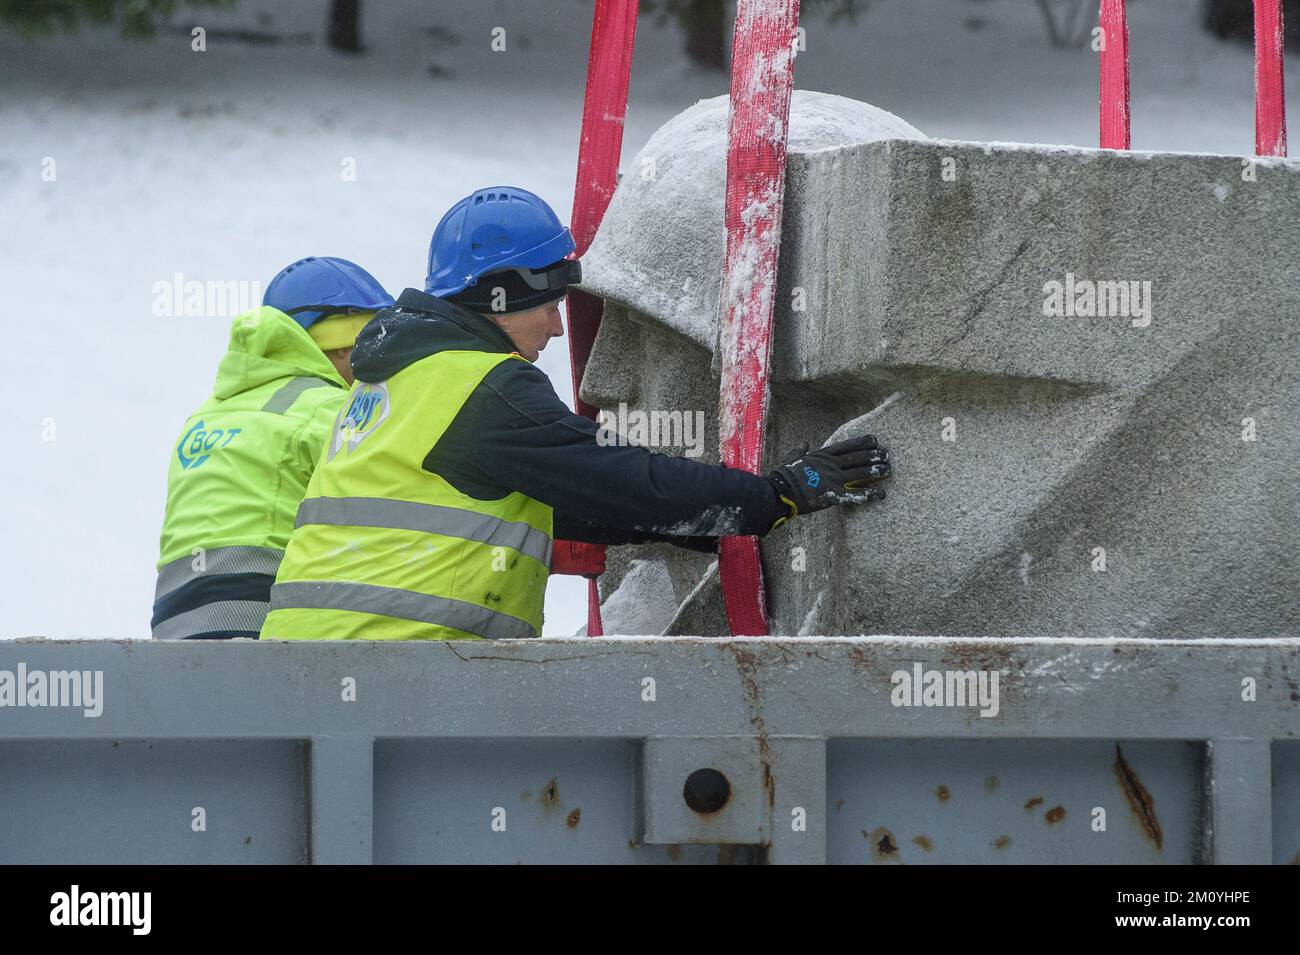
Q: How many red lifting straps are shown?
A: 4